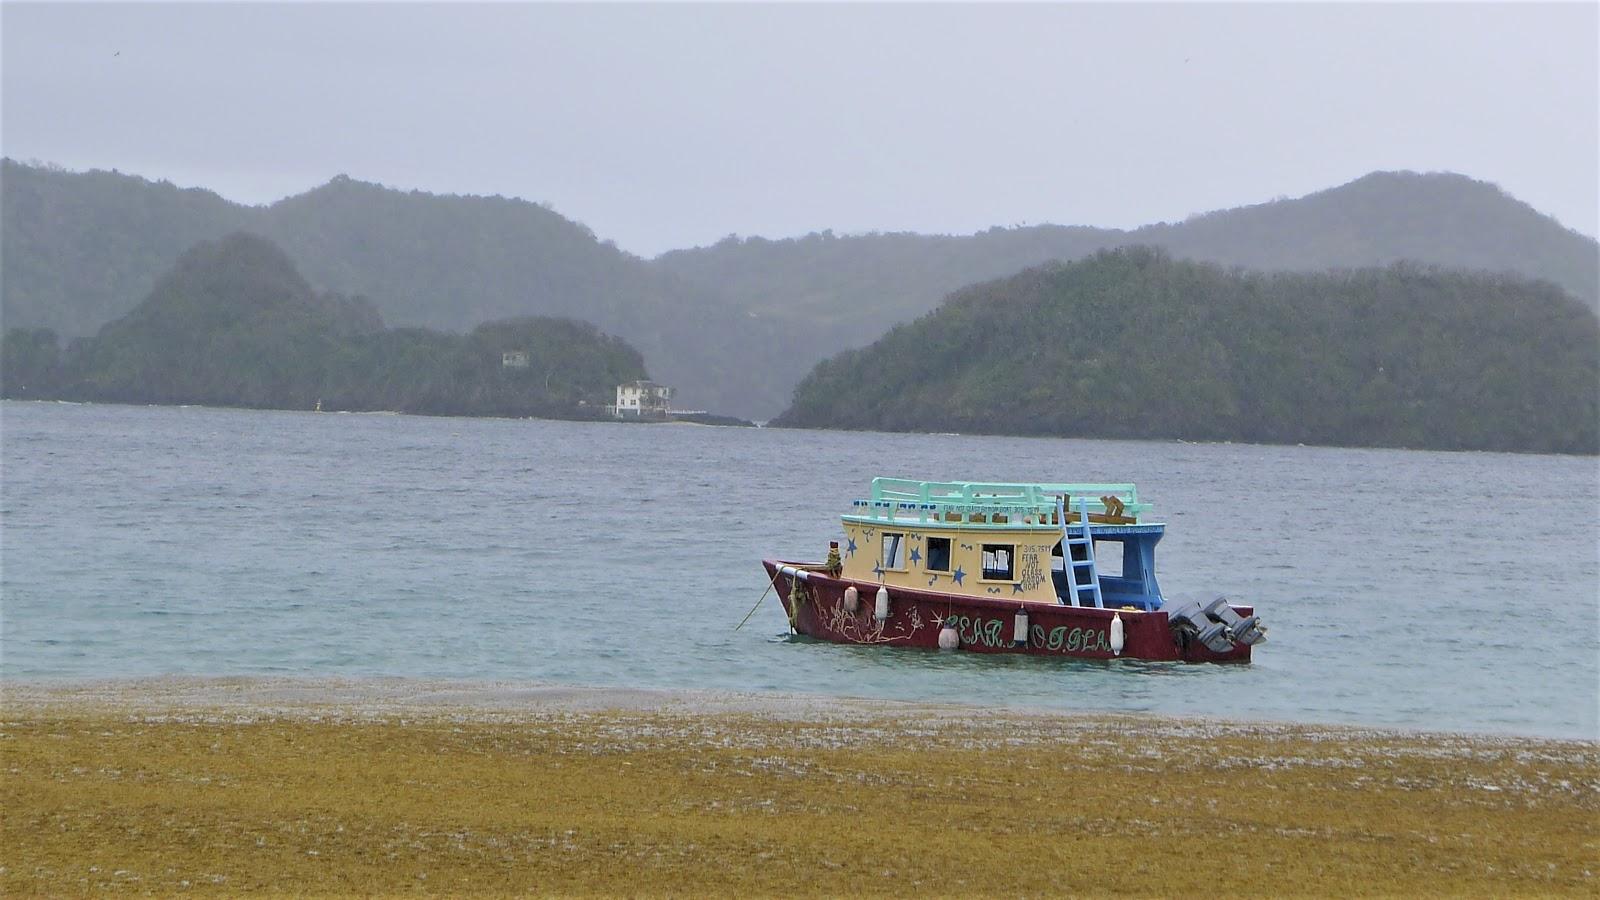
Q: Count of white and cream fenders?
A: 5